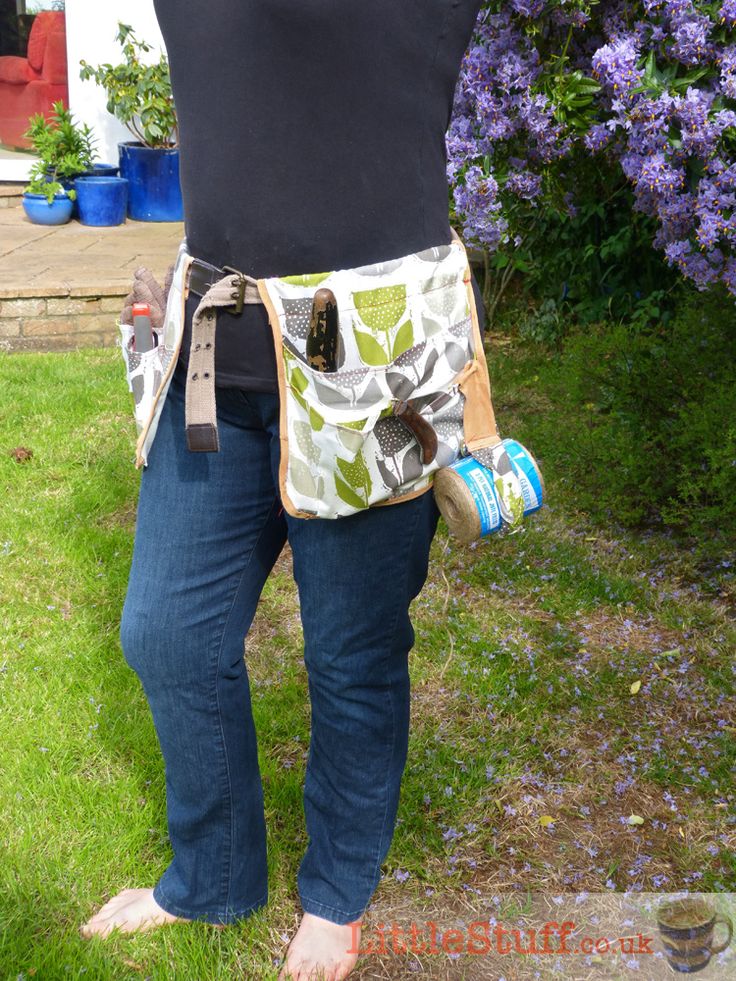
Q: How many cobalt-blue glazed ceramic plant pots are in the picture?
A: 4